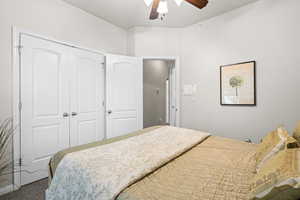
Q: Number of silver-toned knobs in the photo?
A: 3